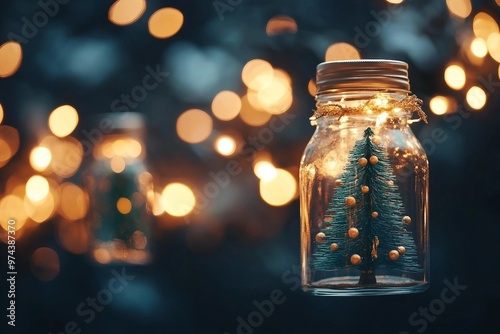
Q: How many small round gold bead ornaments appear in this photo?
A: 15